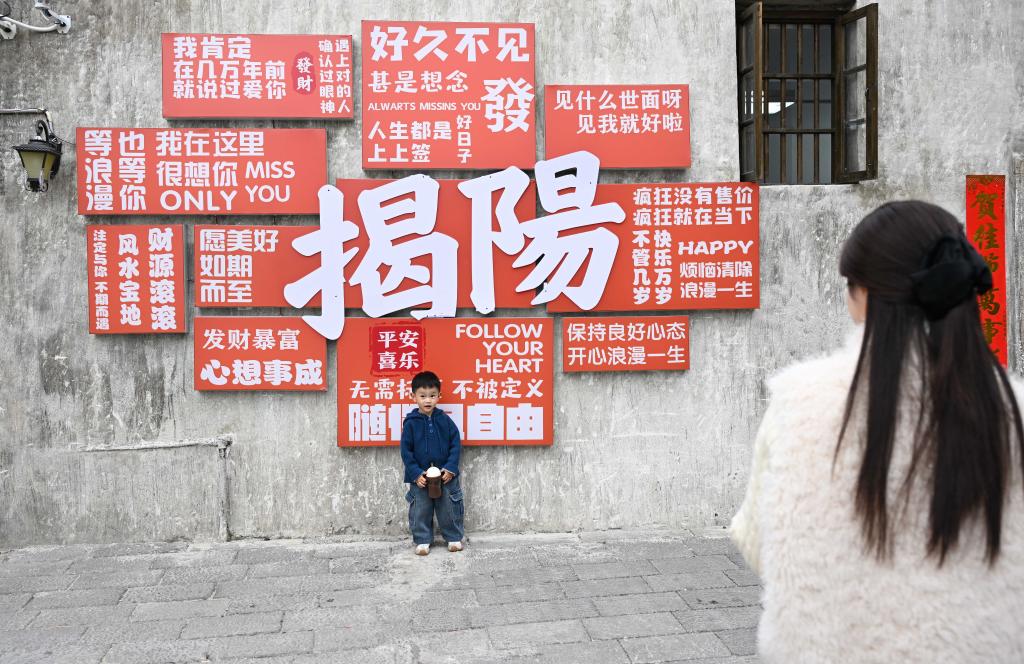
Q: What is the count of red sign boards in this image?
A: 11